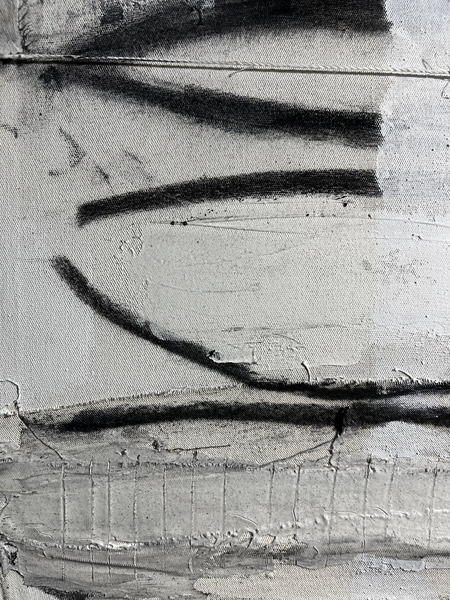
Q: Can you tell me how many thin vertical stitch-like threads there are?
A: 13